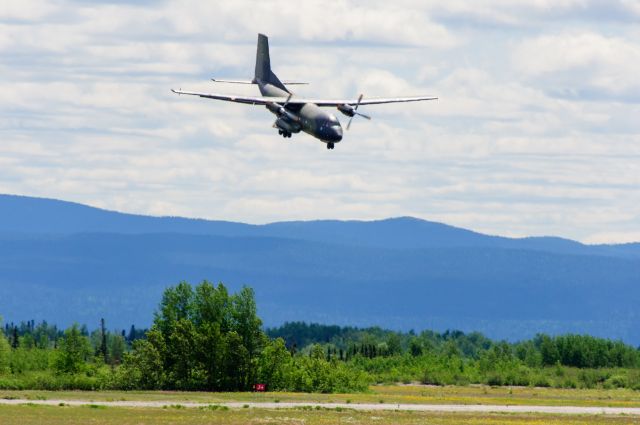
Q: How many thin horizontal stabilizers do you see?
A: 2